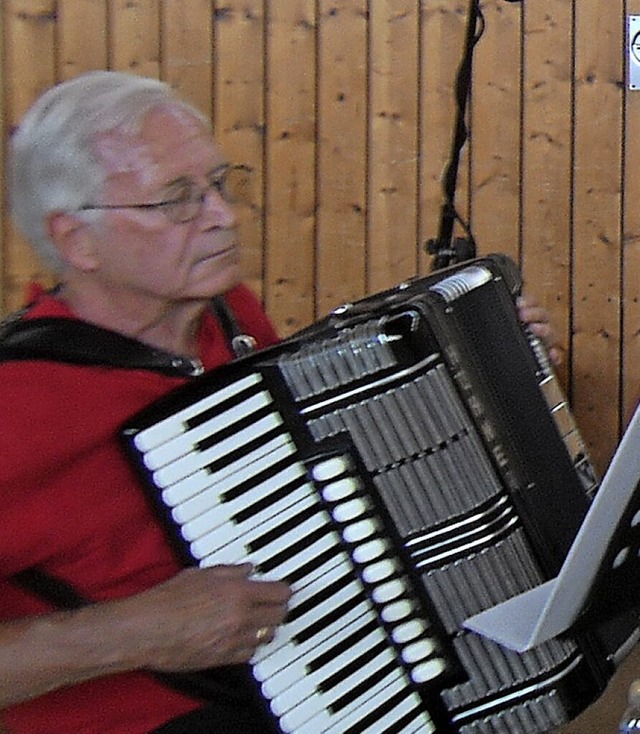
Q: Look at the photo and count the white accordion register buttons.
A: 11